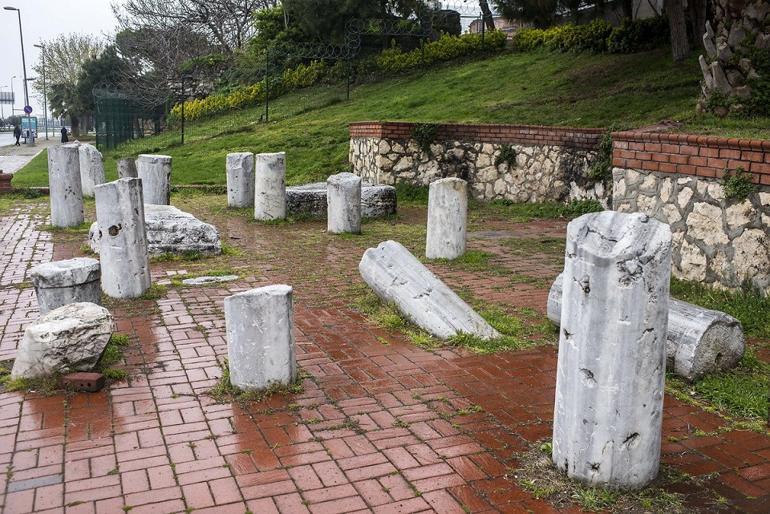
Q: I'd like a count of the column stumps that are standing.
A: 12